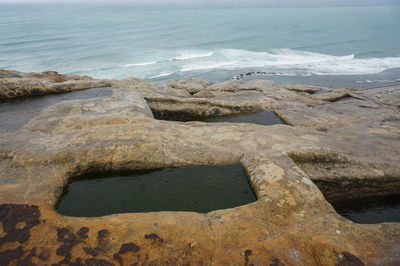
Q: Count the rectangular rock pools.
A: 4